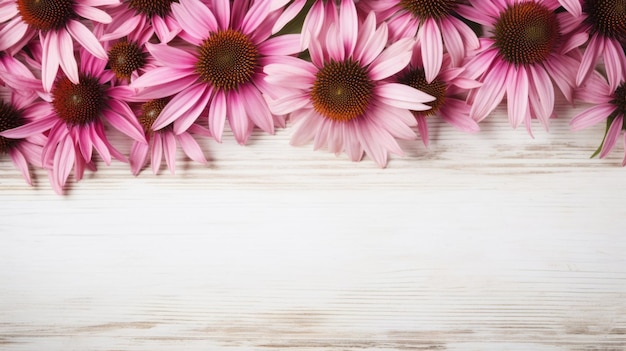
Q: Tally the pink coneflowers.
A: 13